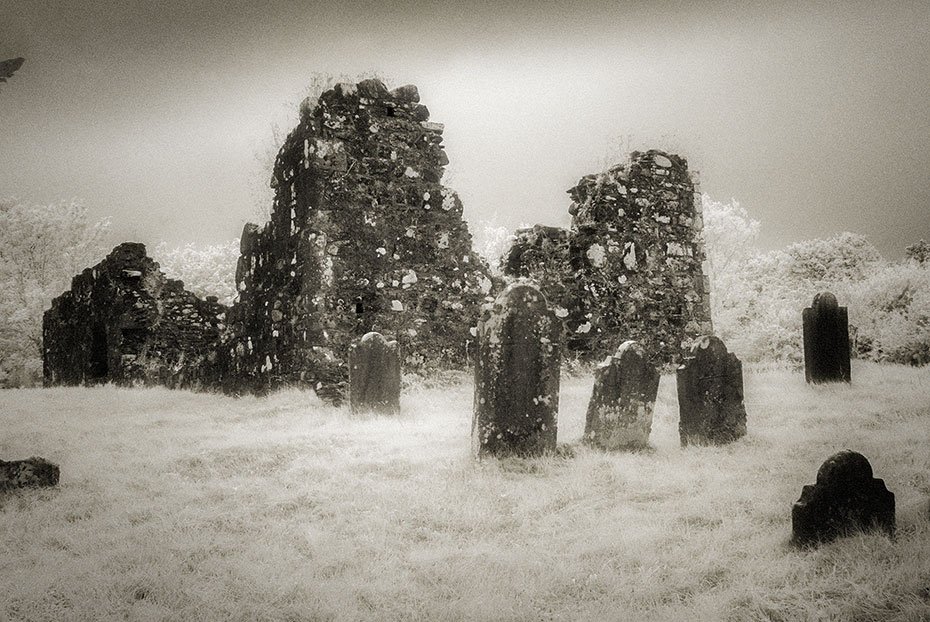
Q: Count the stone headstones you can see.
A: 6